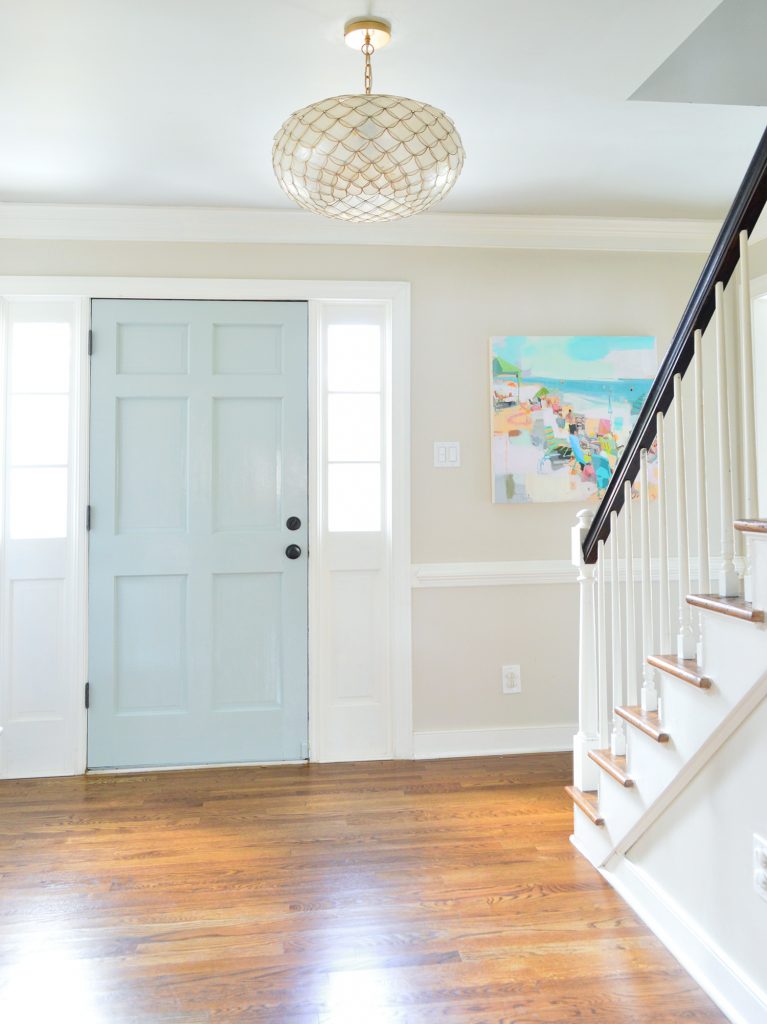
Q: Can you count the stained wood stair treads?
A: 6